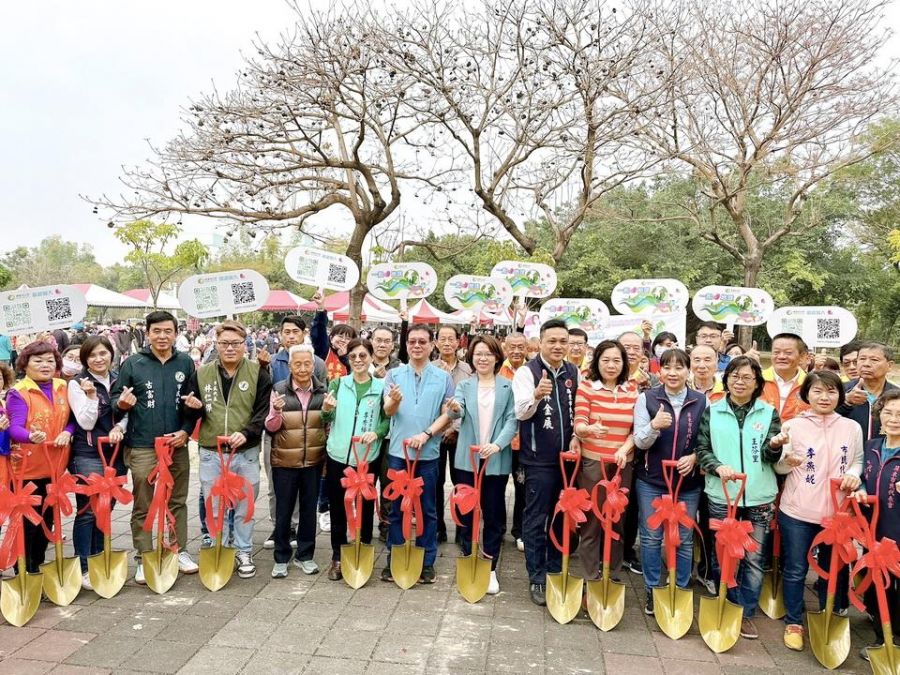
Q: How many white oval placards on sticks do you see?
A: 10